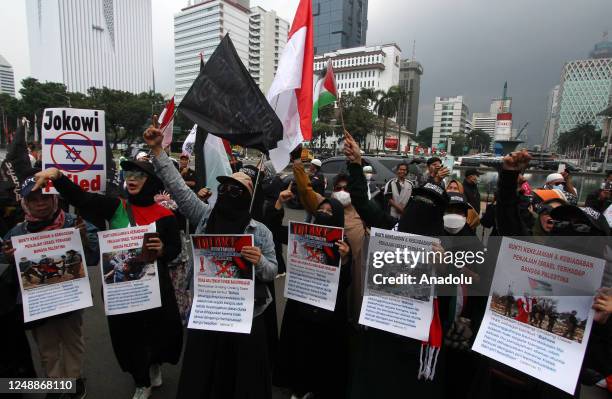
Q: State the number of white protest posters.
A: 7